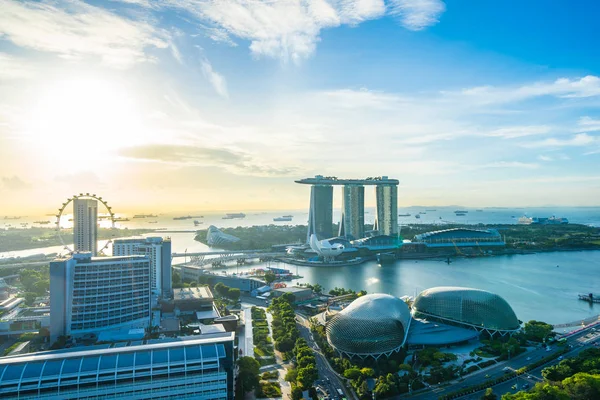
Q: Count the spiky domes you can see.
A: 2